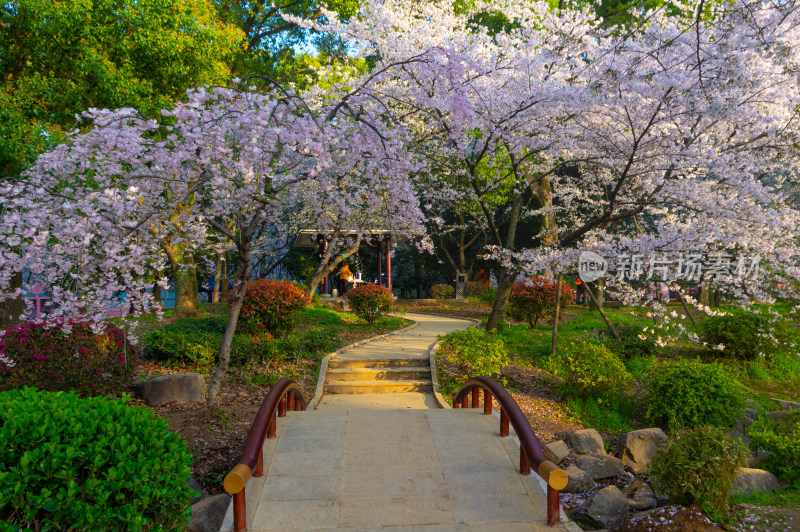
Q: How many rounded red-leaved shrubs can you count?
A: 3